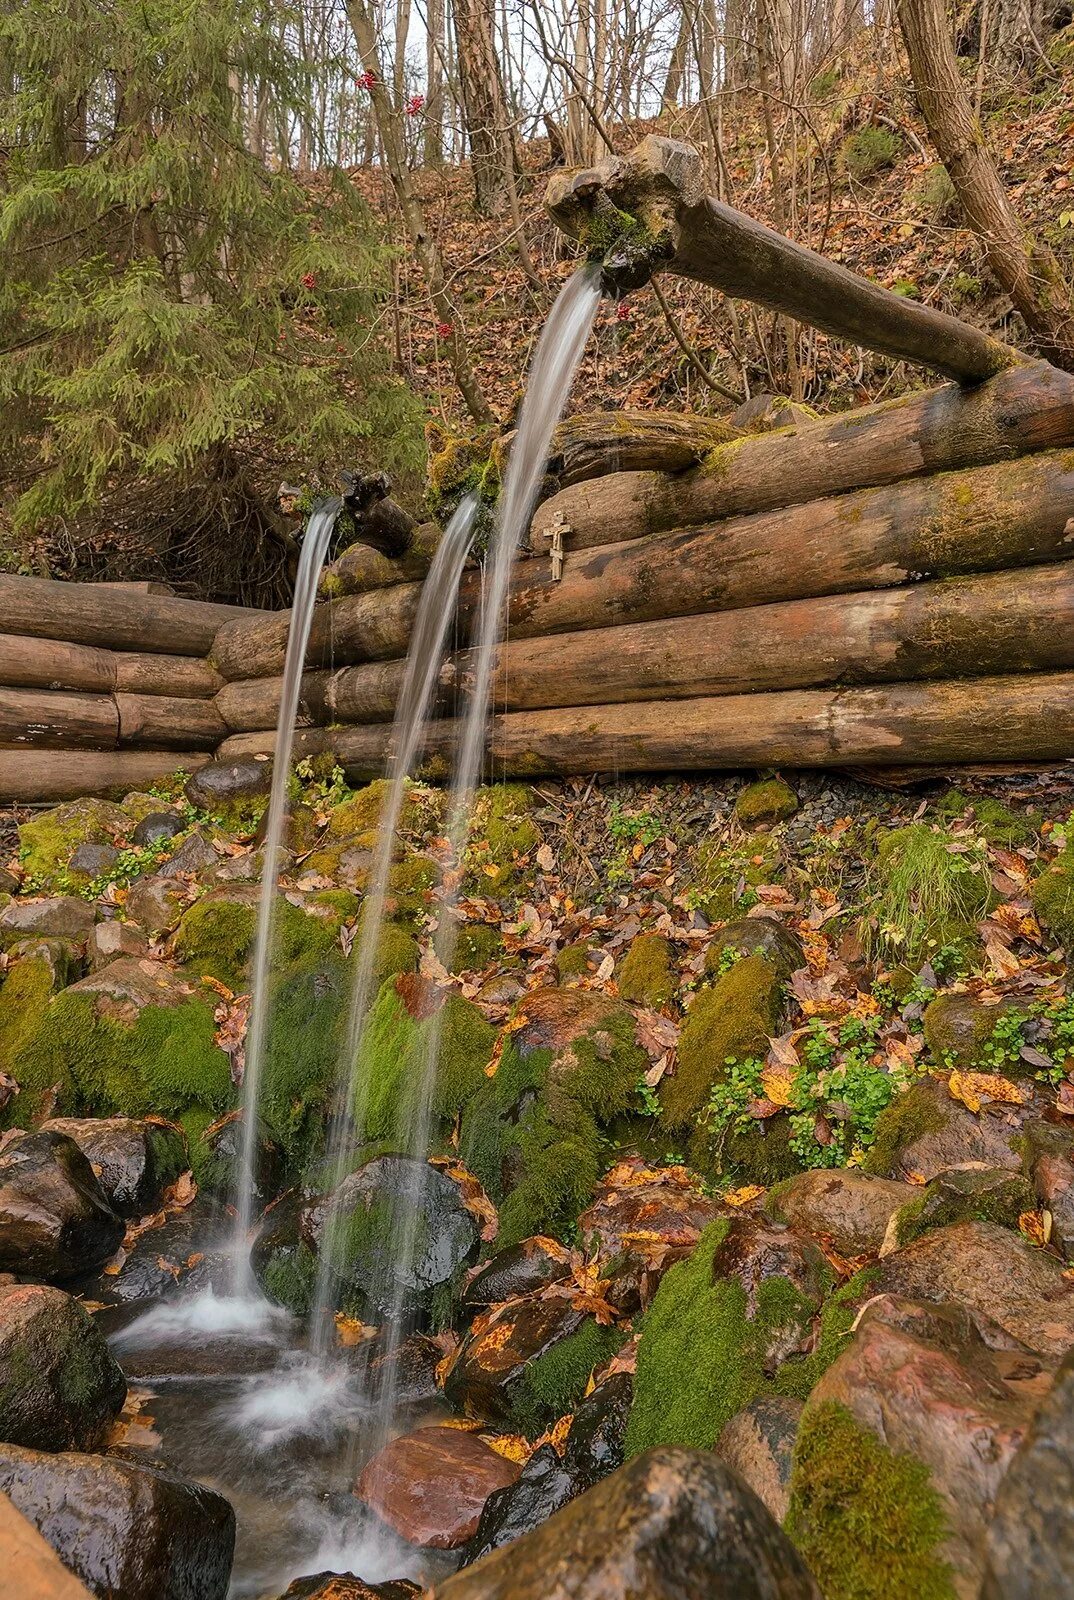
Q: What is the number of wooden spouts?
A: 3